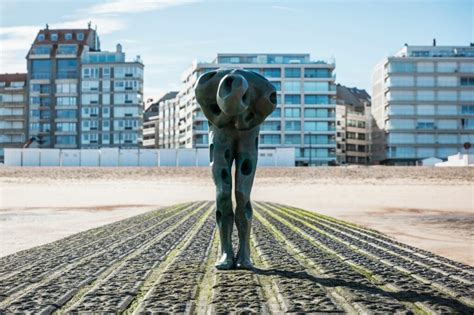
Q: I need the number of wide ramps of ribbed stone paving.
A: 1